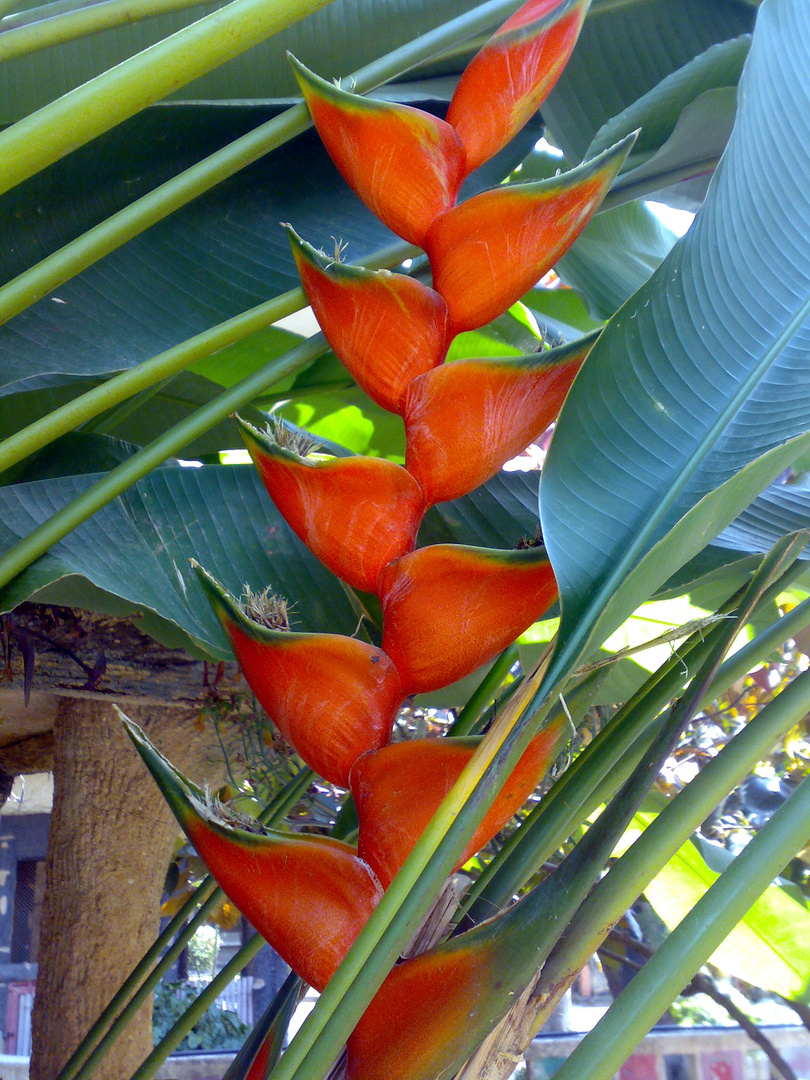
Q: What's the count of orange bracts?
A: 11